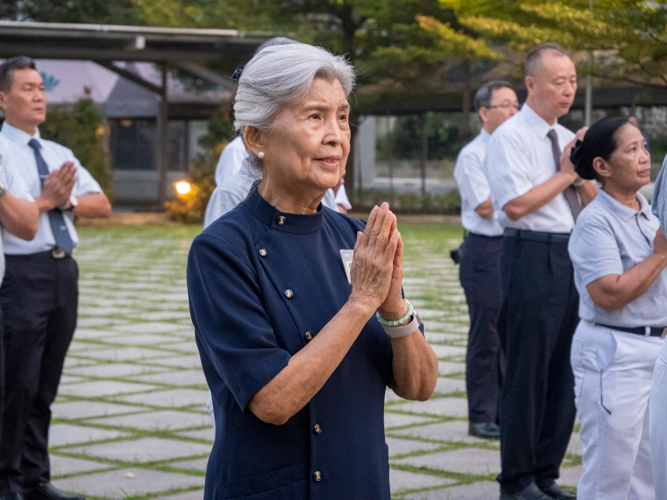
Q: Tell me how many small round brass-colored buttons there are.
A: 6